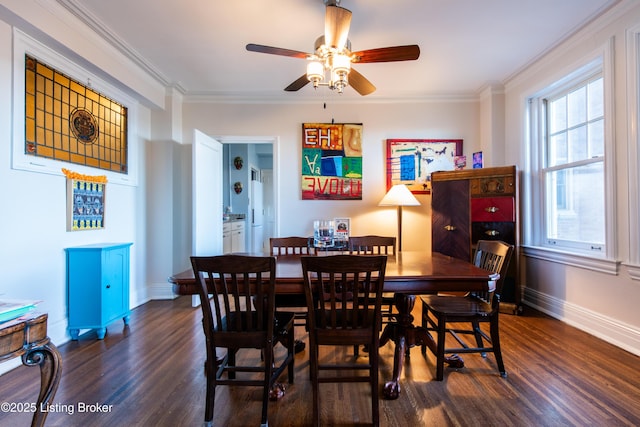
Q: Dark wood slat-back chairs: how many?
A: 5